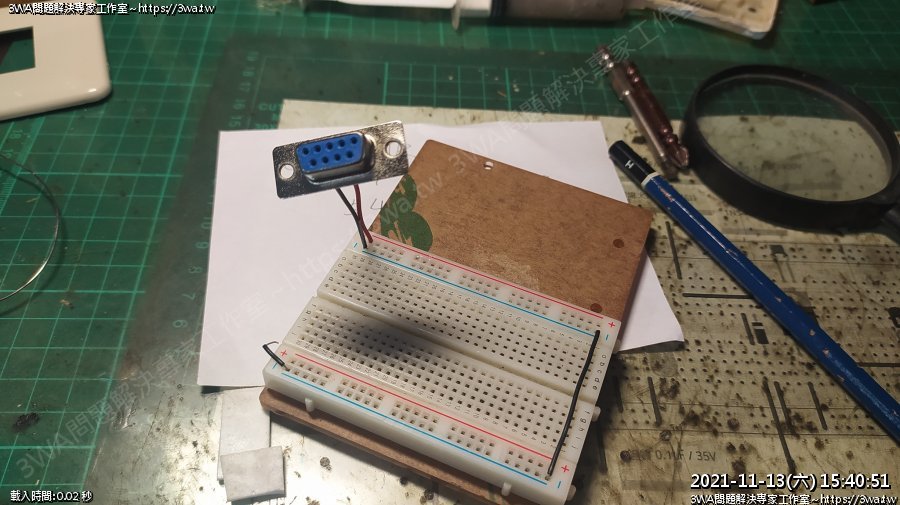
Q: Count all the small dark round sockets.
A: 9